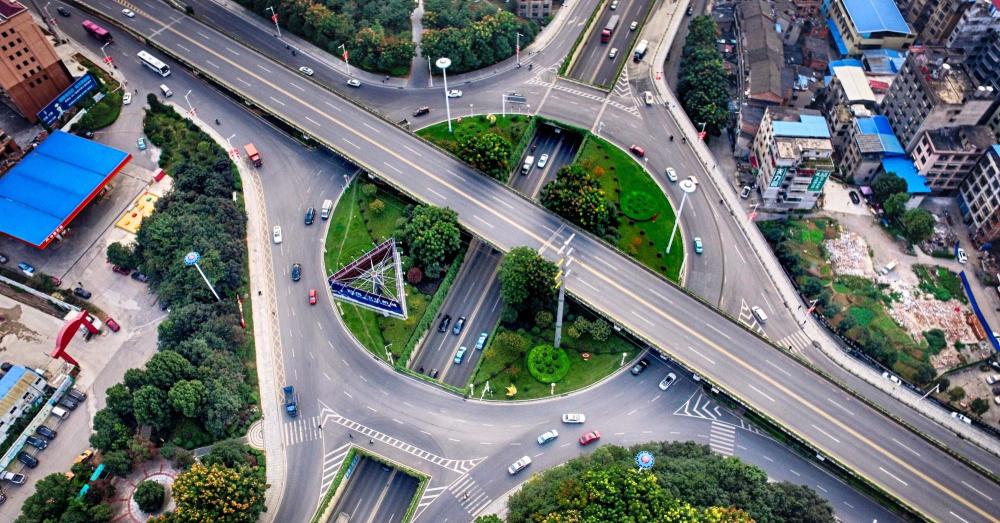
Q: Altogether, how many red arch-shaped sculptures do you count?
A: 1